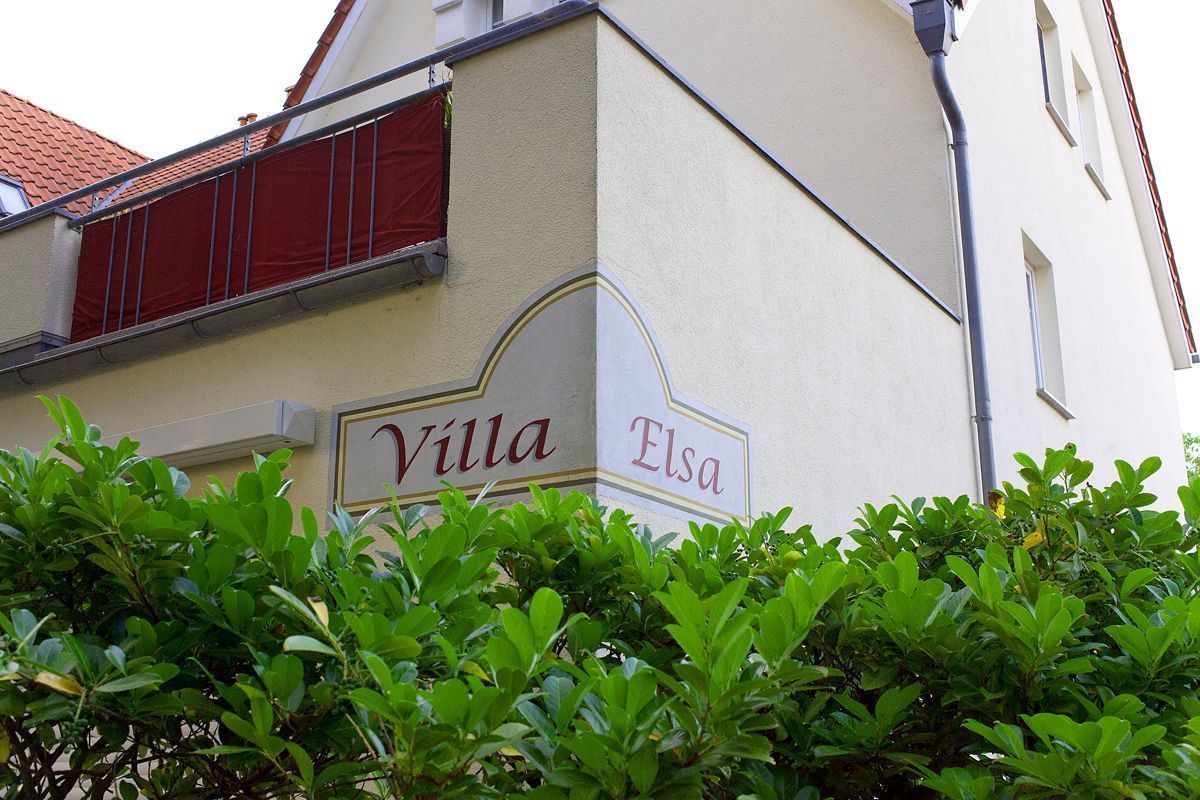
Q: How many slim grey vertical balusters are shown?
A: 9